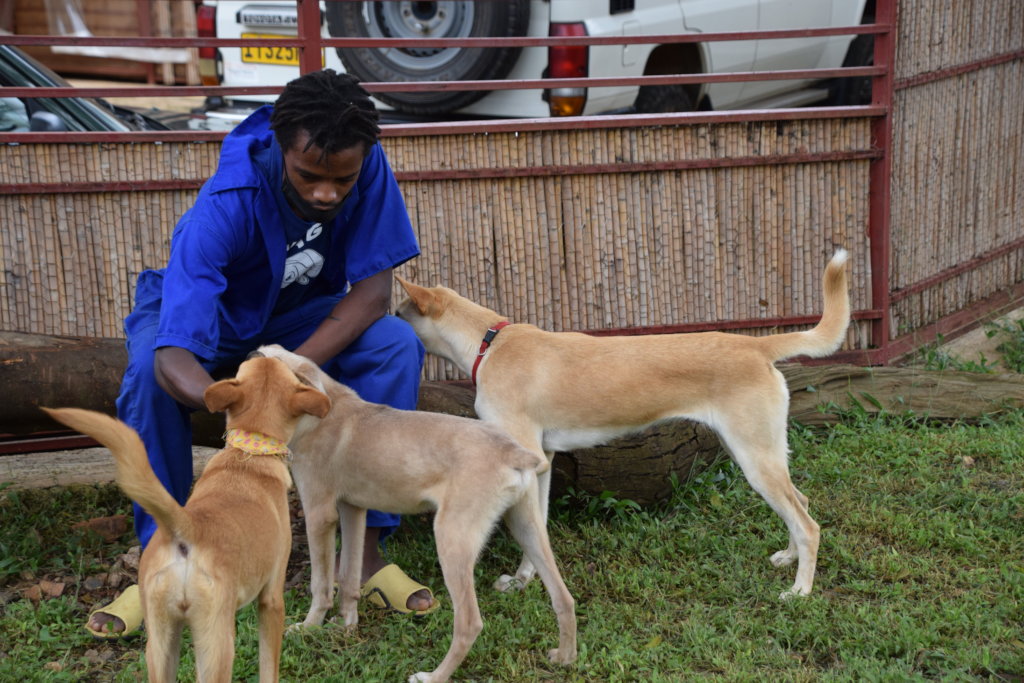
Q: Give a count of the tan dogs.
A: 3